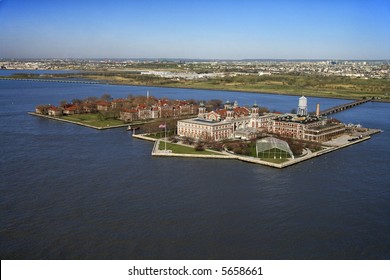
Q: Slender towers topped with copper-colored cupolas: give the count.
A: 4